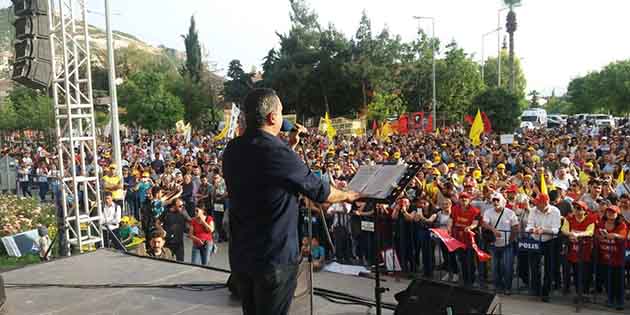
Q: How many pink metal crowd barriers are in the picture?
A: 0